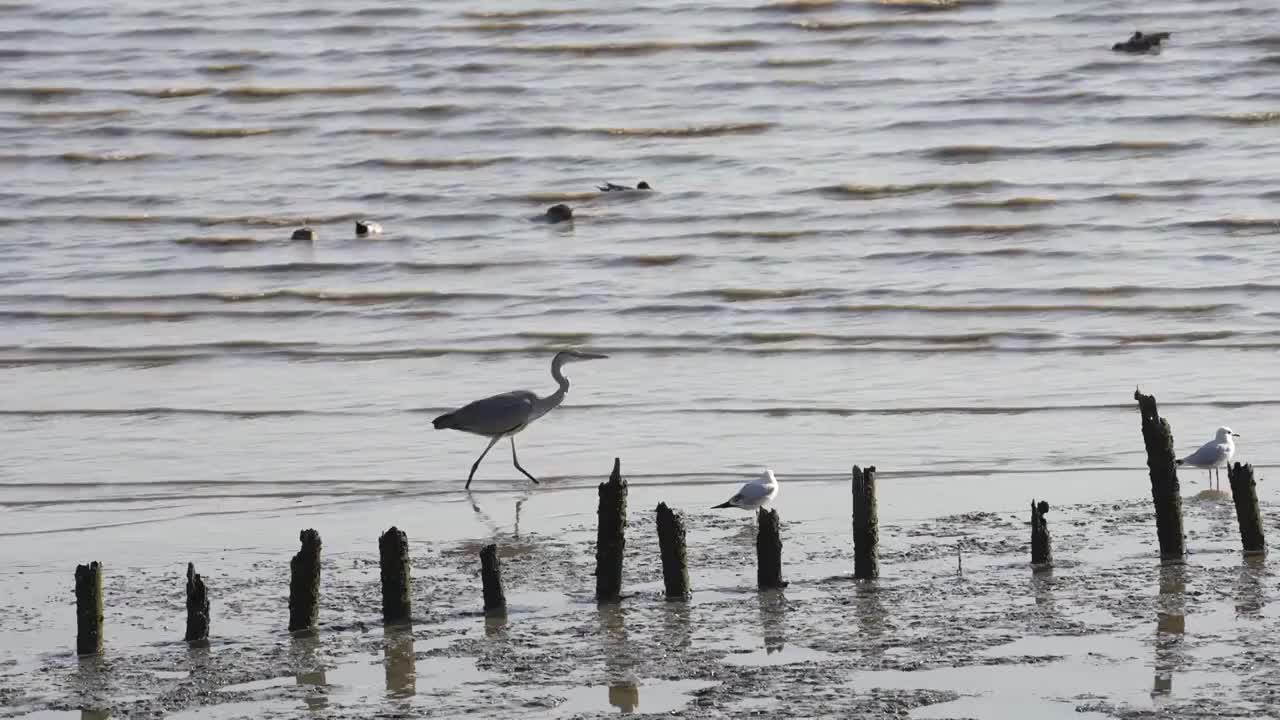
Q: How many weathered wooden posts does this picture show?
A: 12